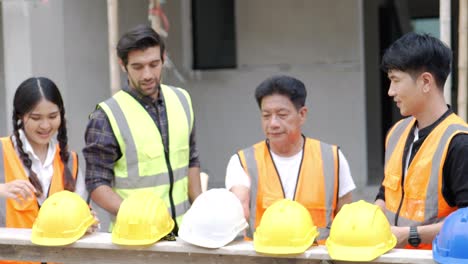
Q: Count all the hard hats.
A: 6